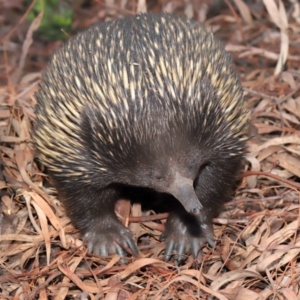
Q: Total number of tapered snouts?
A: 1